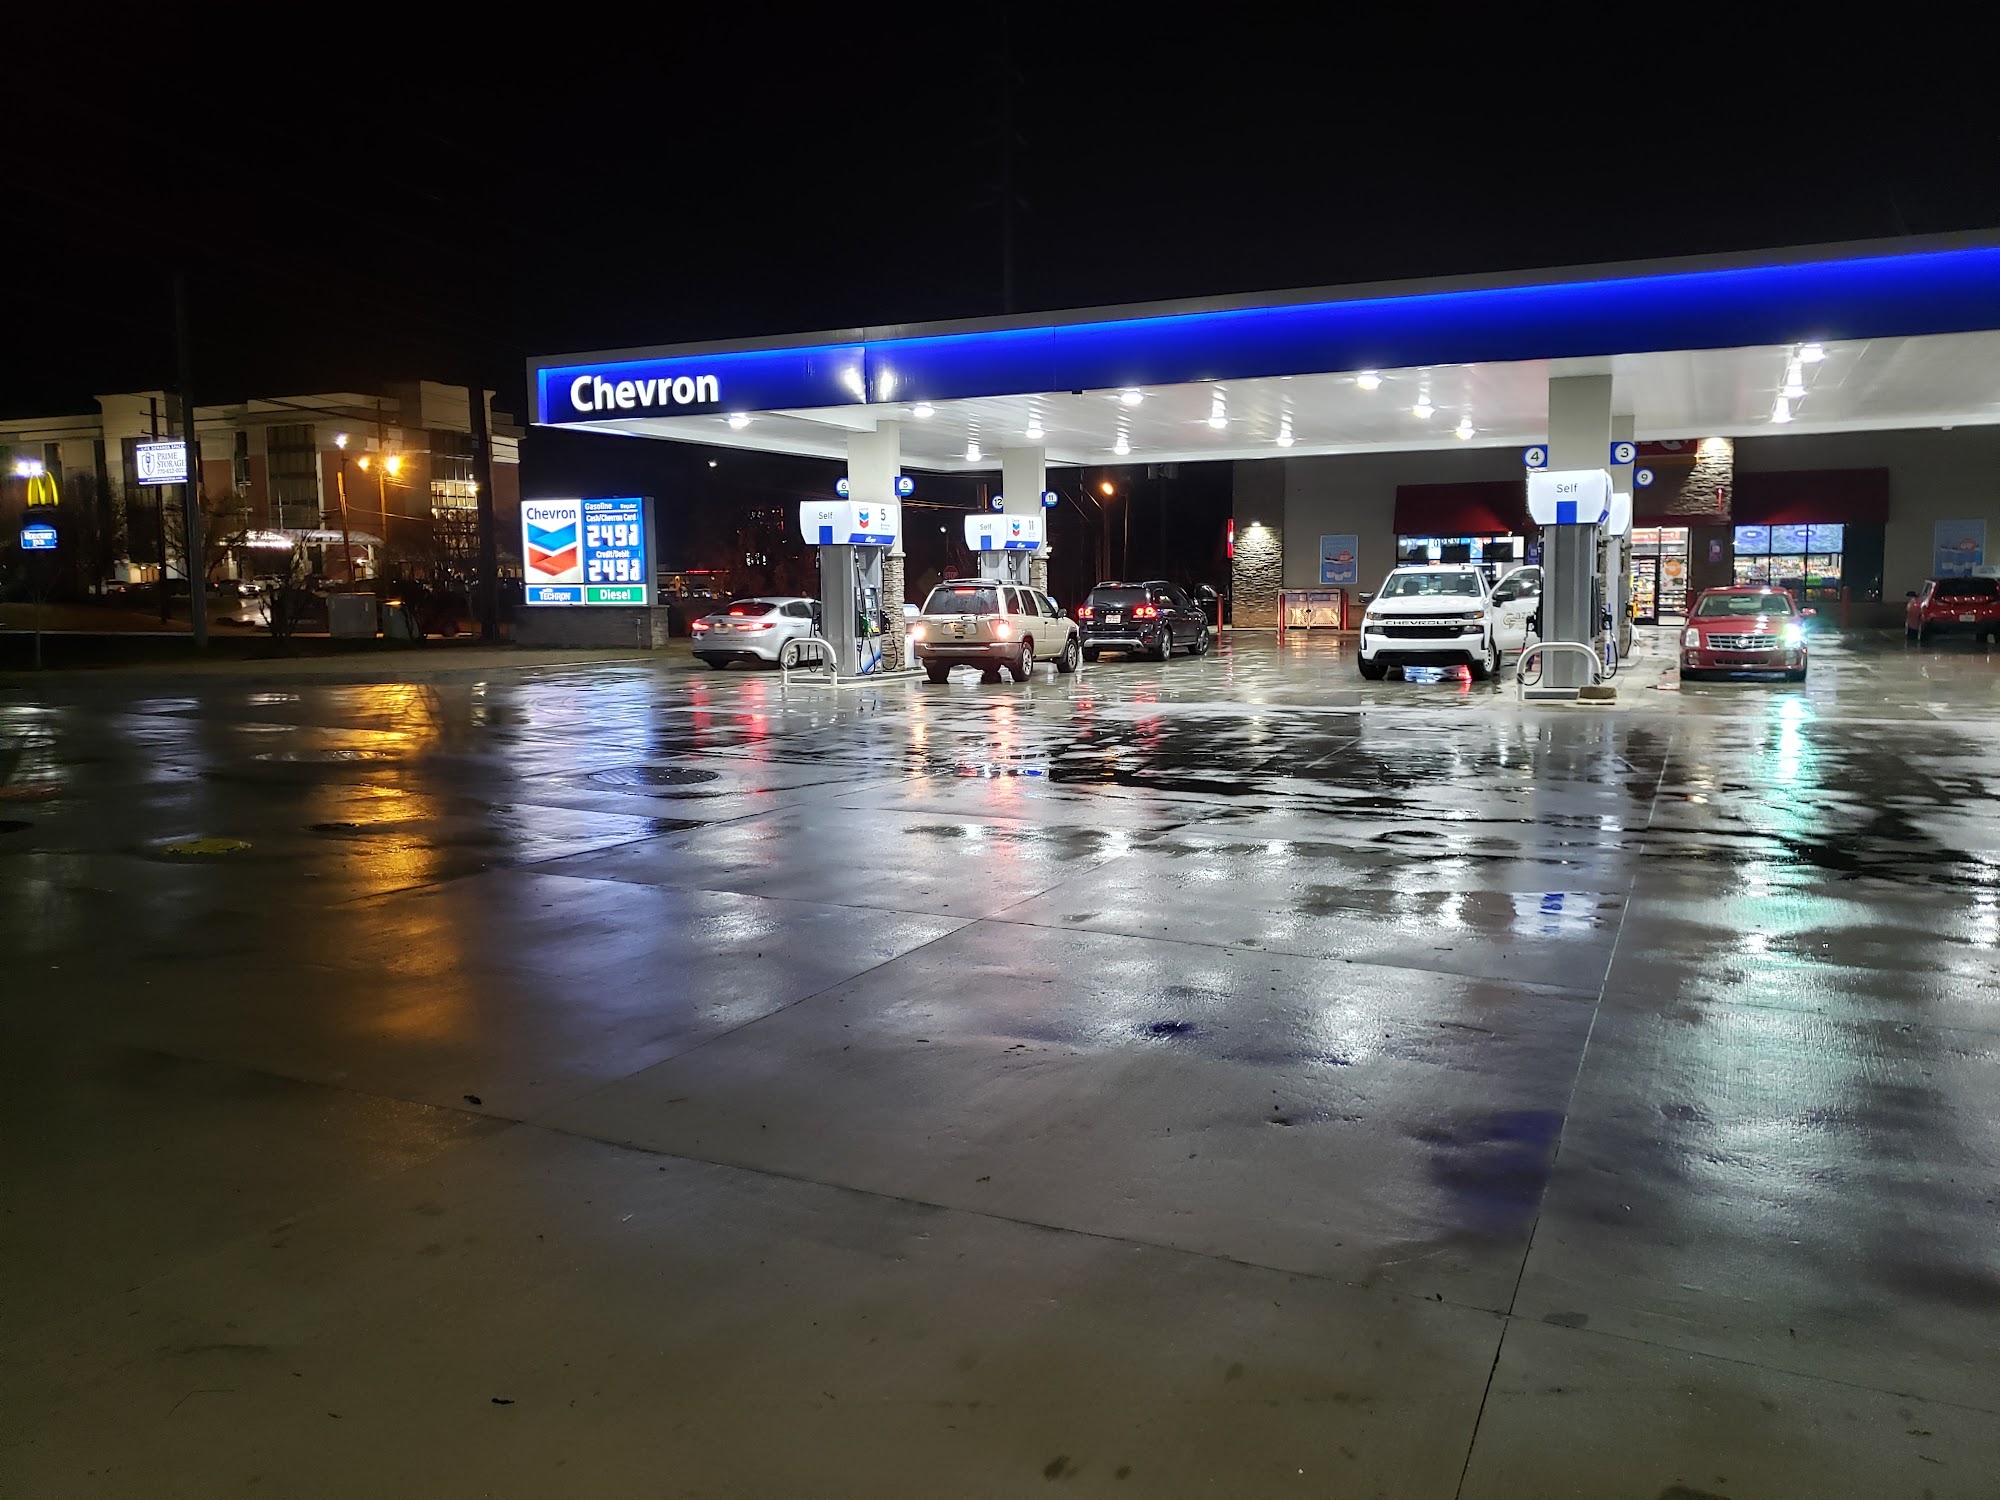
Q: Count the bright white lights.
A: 14